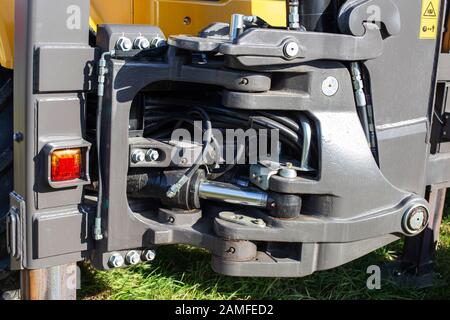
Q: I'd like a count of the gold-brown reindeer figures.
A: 0